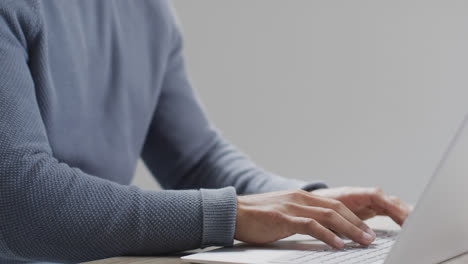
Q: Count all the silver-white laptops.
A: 1